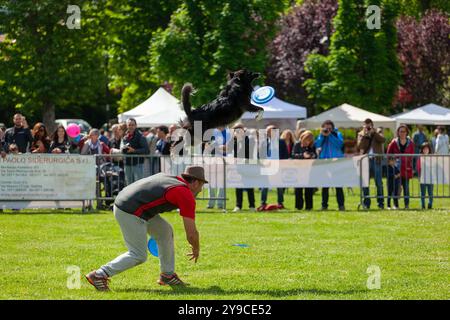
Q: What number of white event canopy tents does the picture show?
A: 4